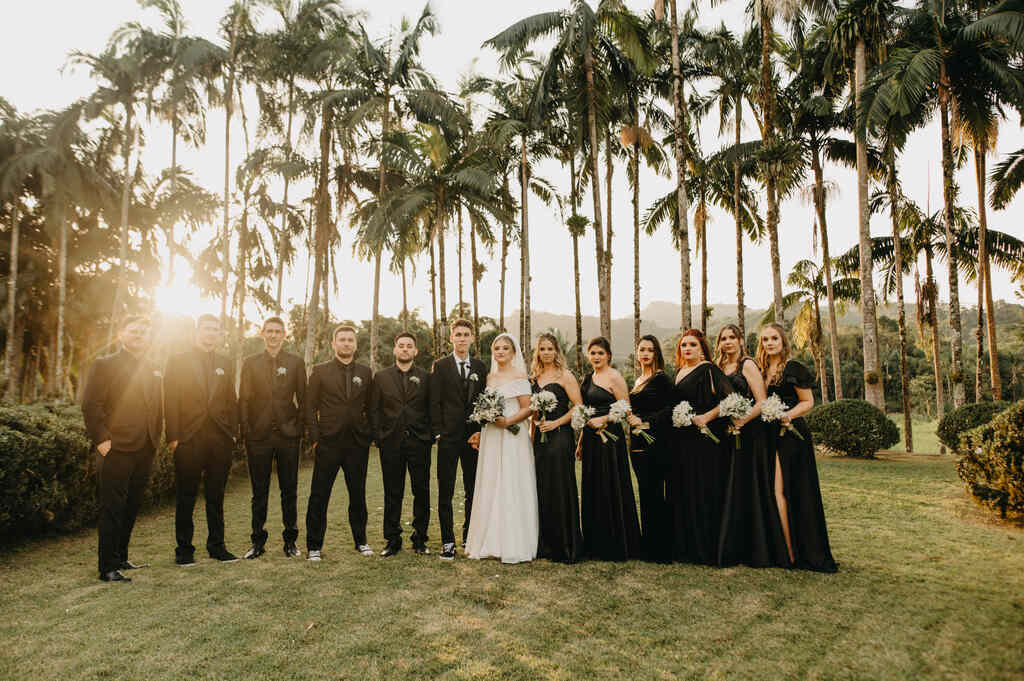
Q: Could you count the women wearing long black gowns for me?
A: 6